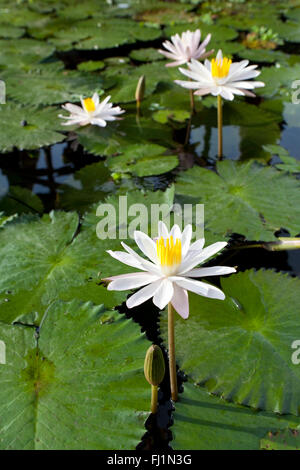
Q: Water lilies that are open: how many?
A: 4